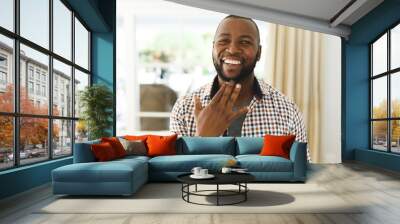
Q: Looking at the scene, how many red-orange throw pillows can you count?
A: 5